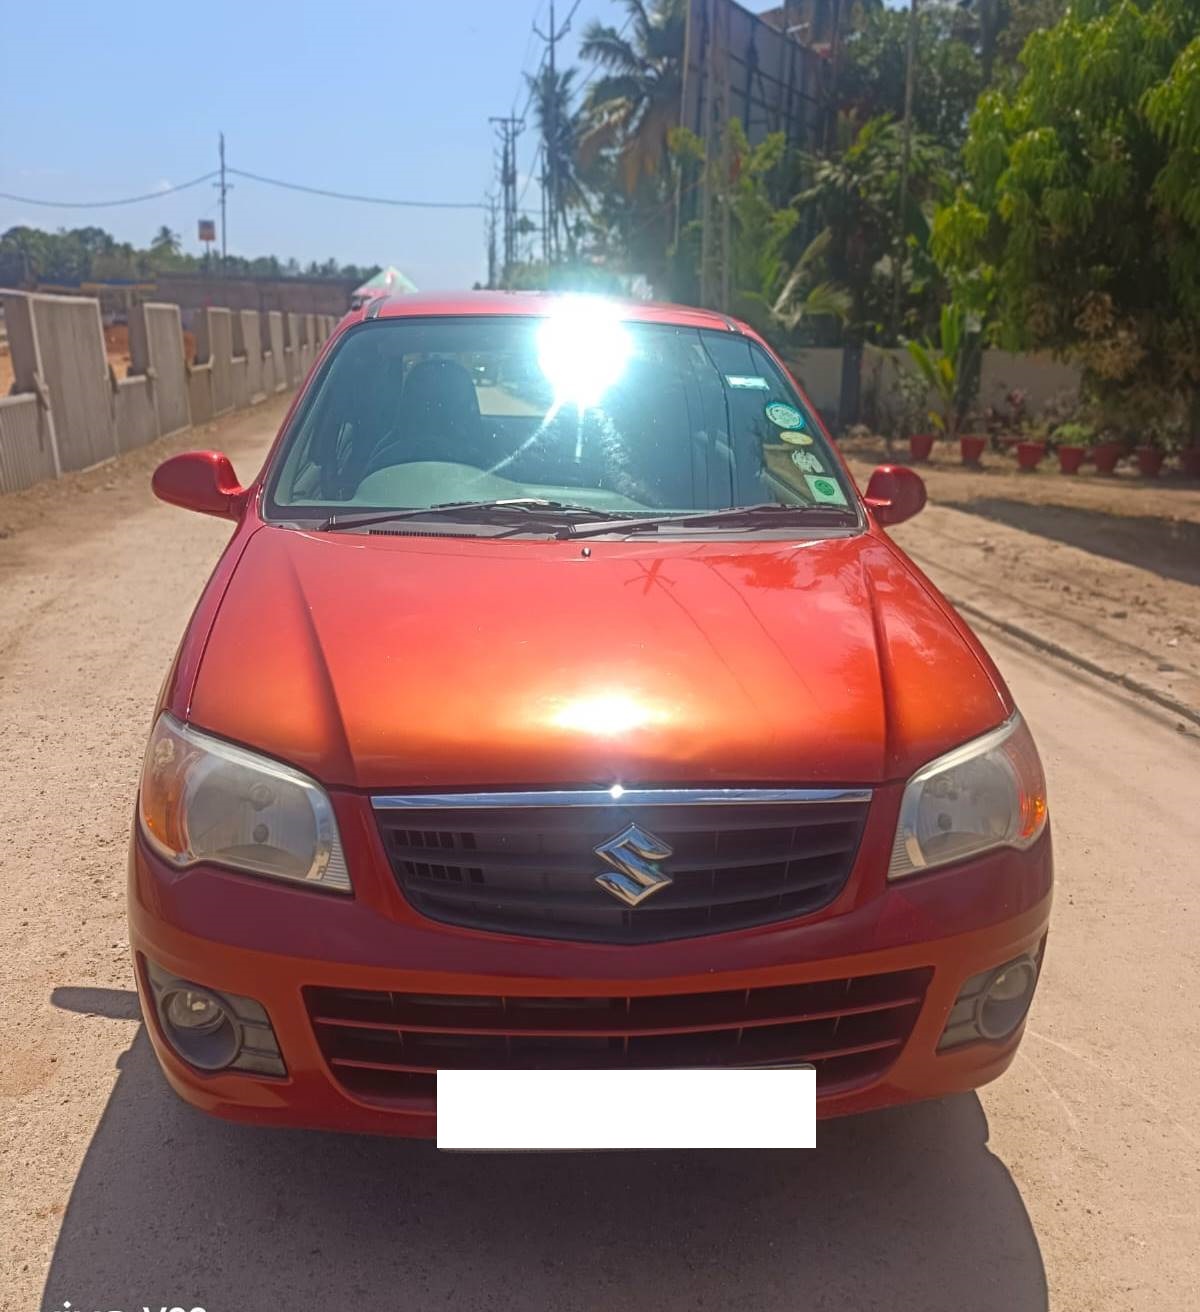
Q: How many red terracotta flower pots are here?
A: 7